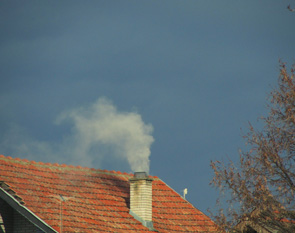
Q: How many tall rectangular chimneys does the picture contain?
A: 1